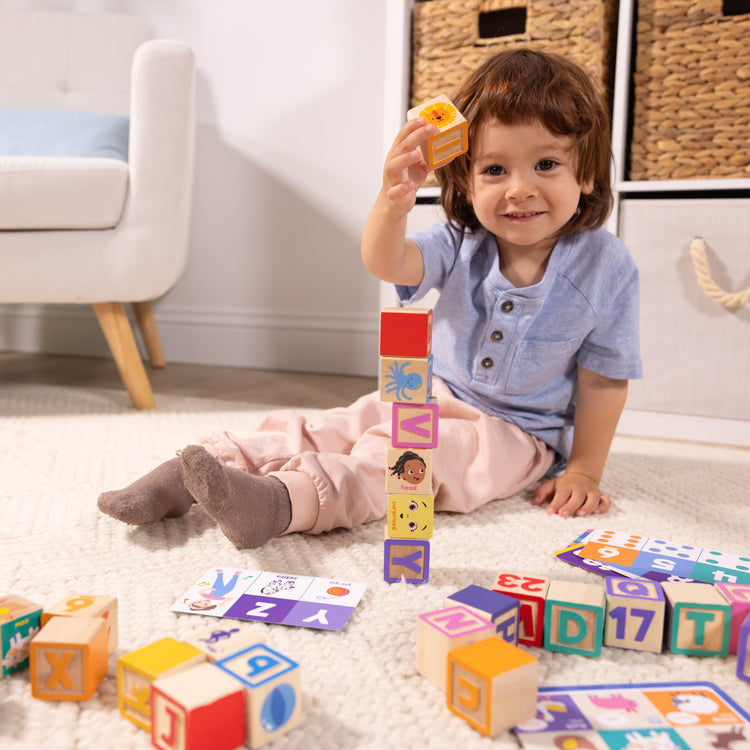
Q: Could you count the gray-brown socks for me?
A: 2